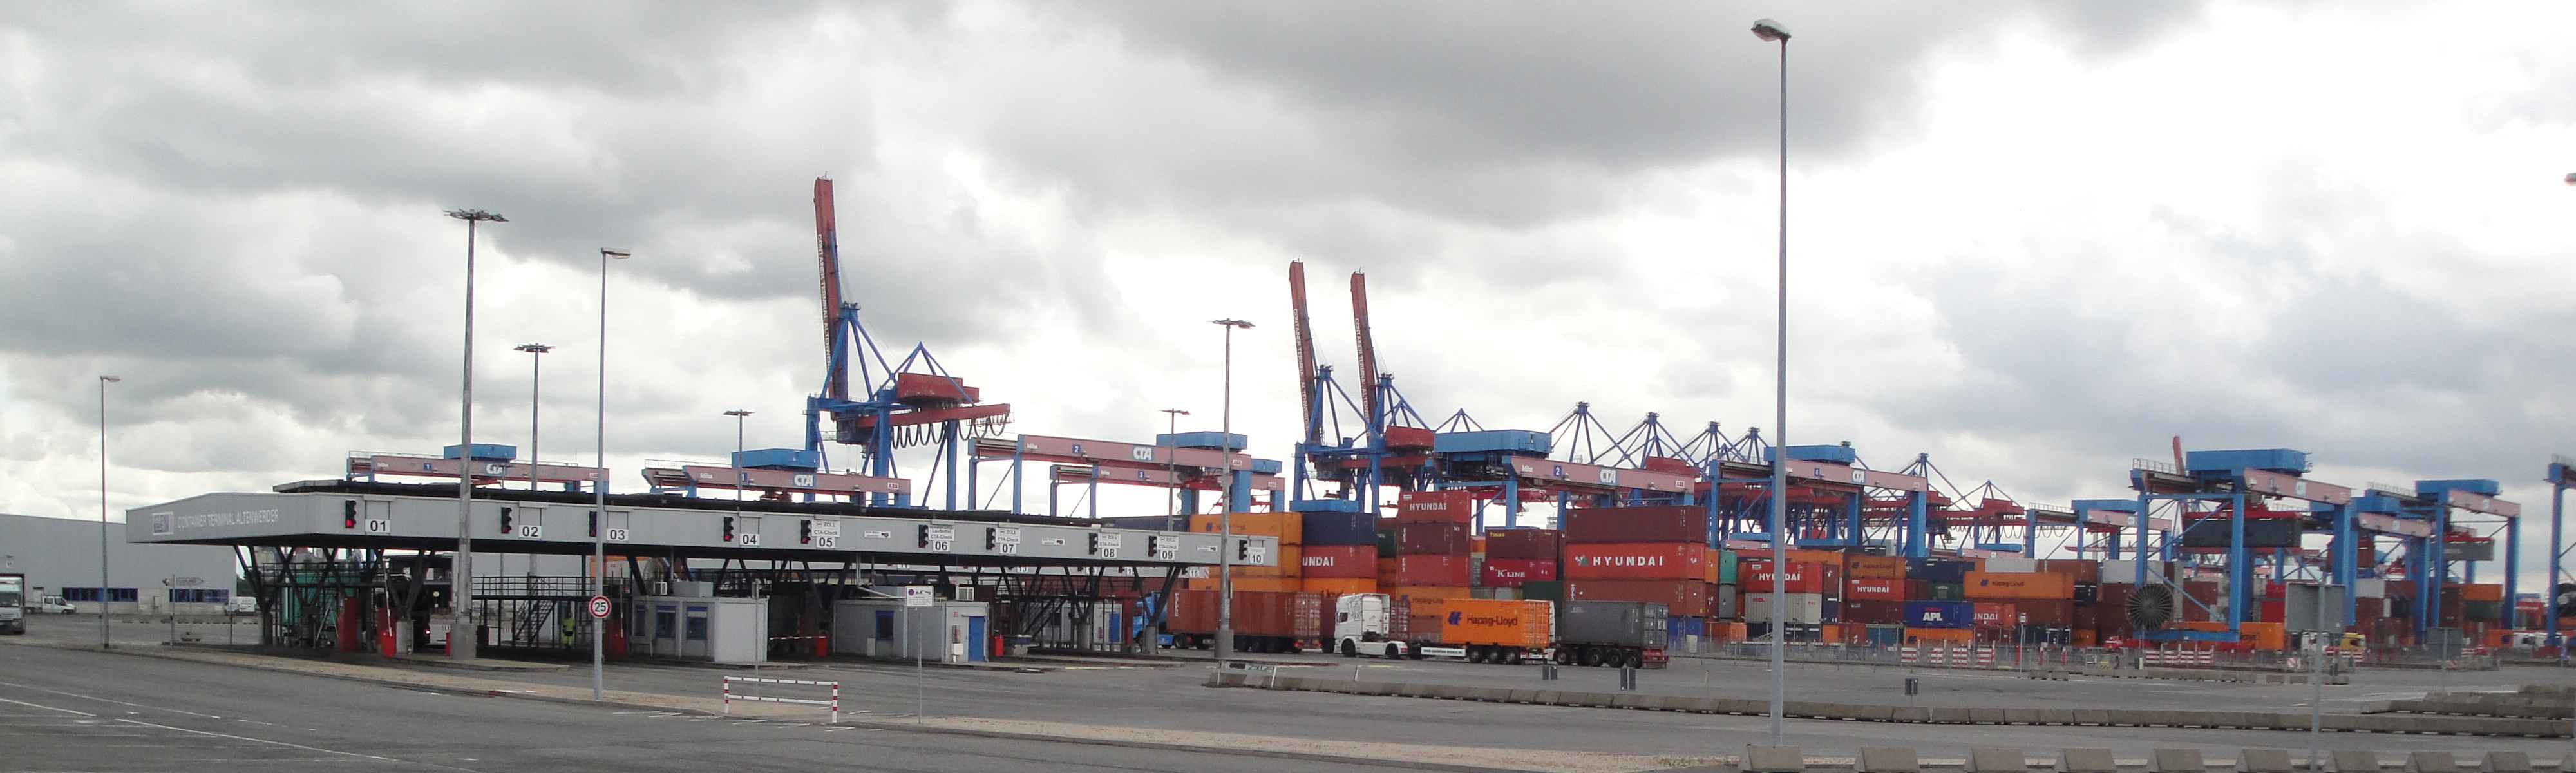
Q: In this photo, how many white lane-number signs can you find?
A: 10